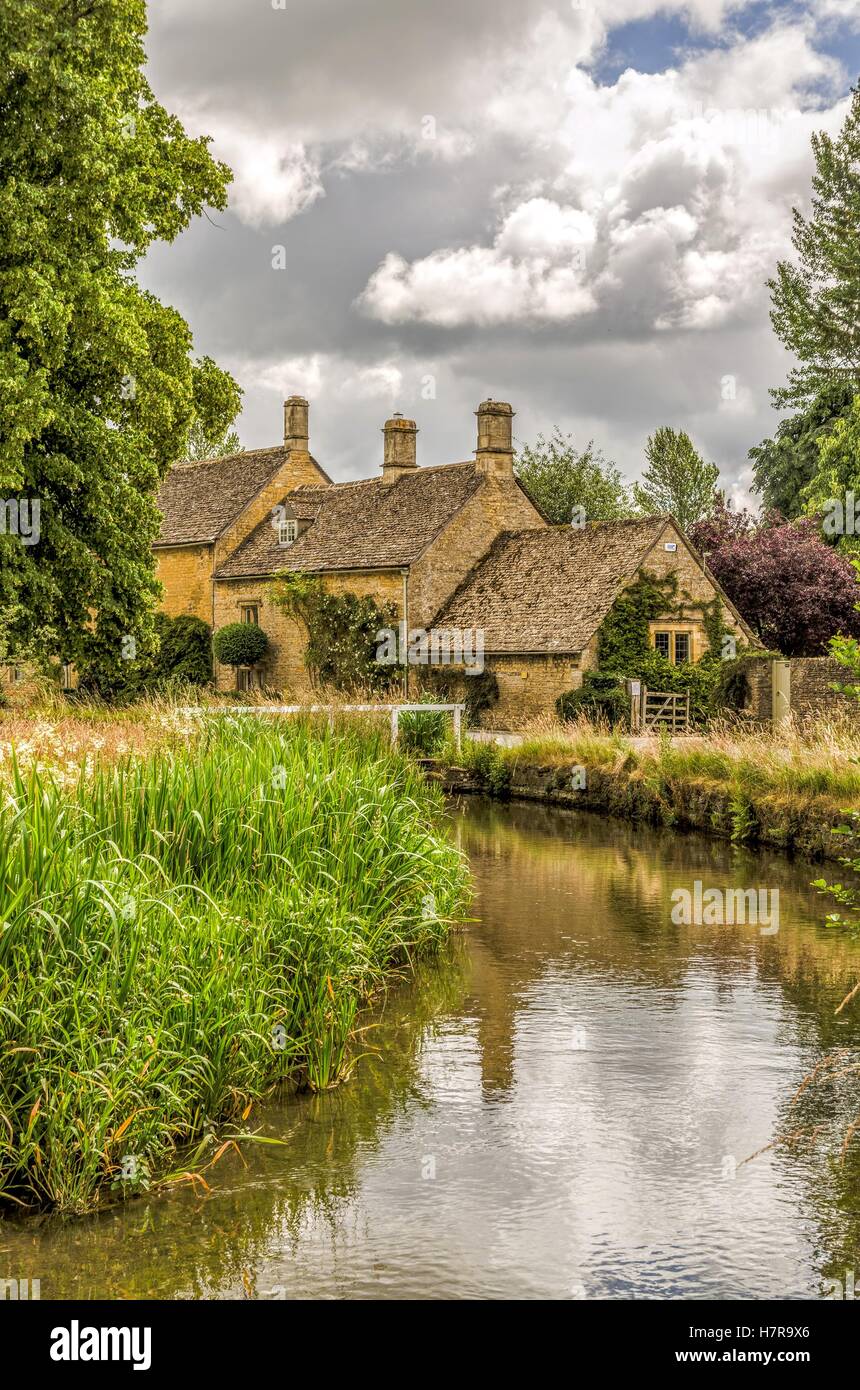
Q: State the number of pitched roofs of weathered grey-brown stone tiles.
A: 3